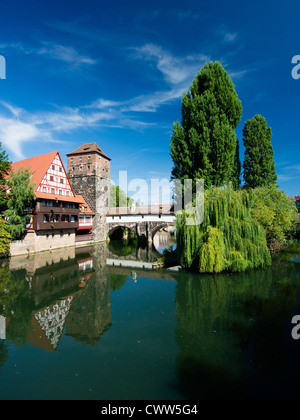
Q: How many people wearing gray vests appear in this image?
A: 0